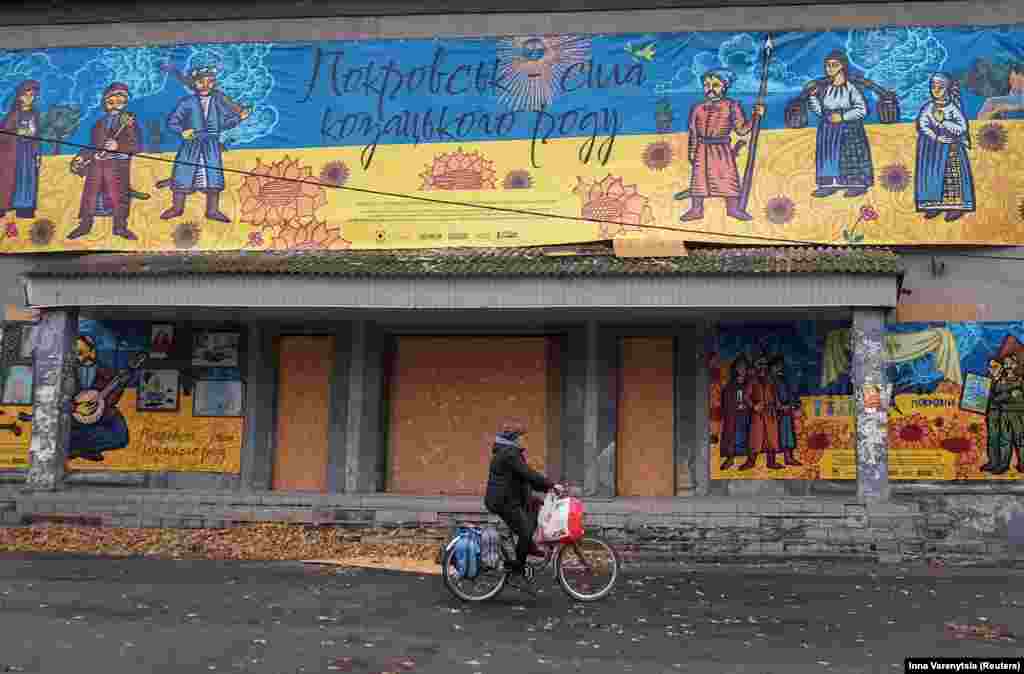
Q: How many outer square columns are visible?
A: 2